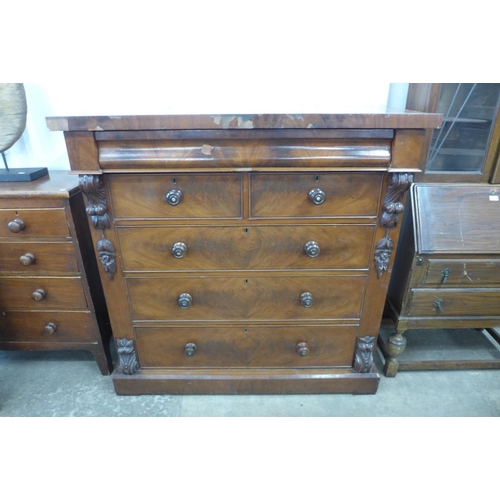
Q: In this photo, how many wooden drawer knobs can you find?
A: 12